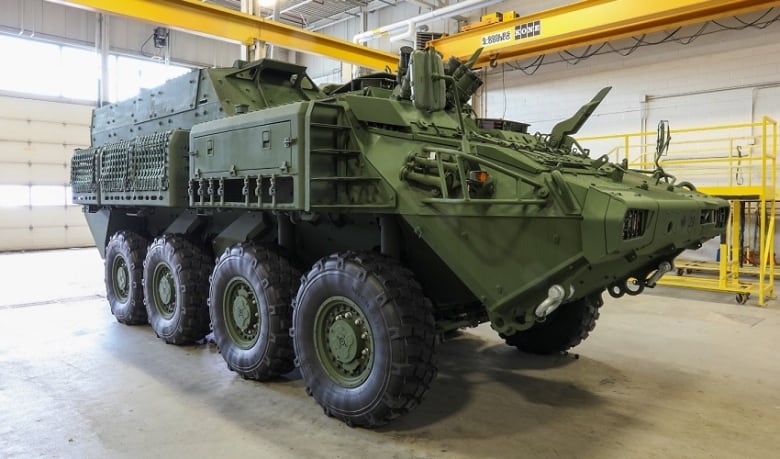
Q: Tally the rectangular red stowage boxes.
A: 0